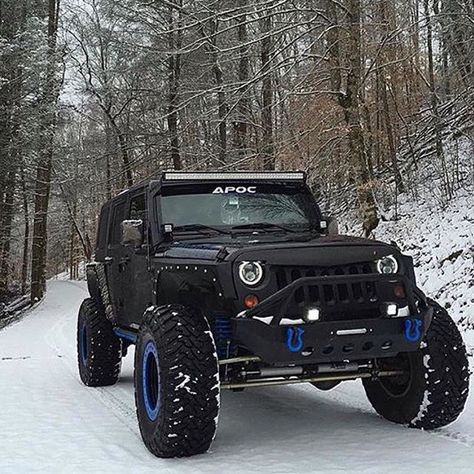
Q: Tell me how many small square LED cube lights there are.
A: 4